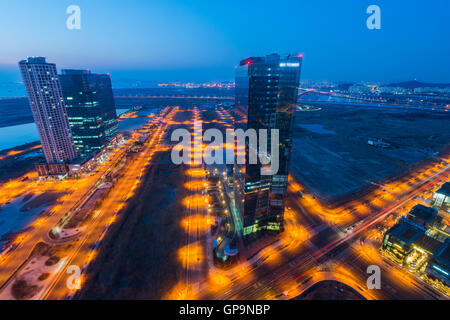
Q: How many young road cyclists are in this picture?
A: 0